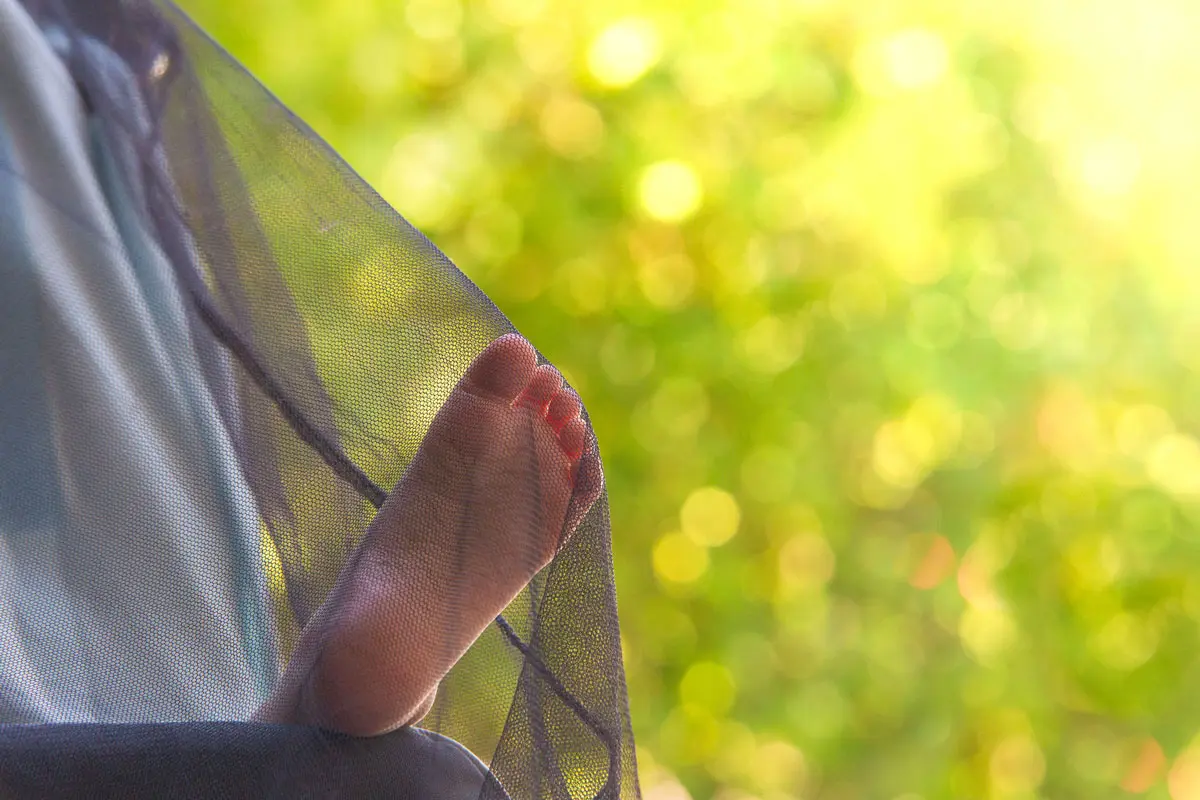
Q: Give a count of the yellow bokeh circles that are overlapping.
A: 2